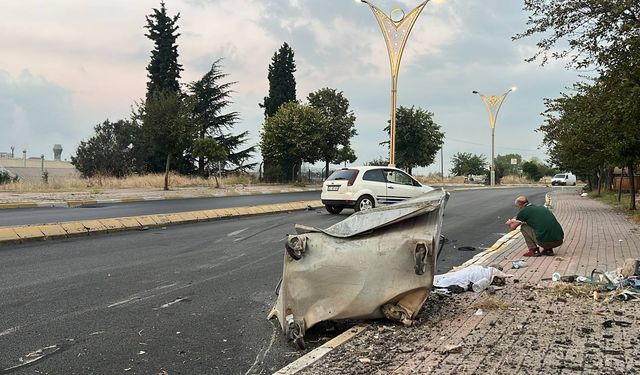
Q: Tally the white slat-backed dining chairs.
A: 0